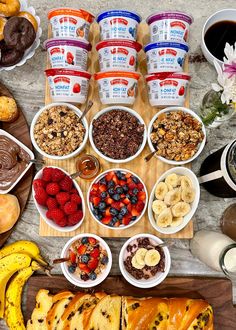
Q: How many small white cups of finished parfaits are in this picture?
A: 2